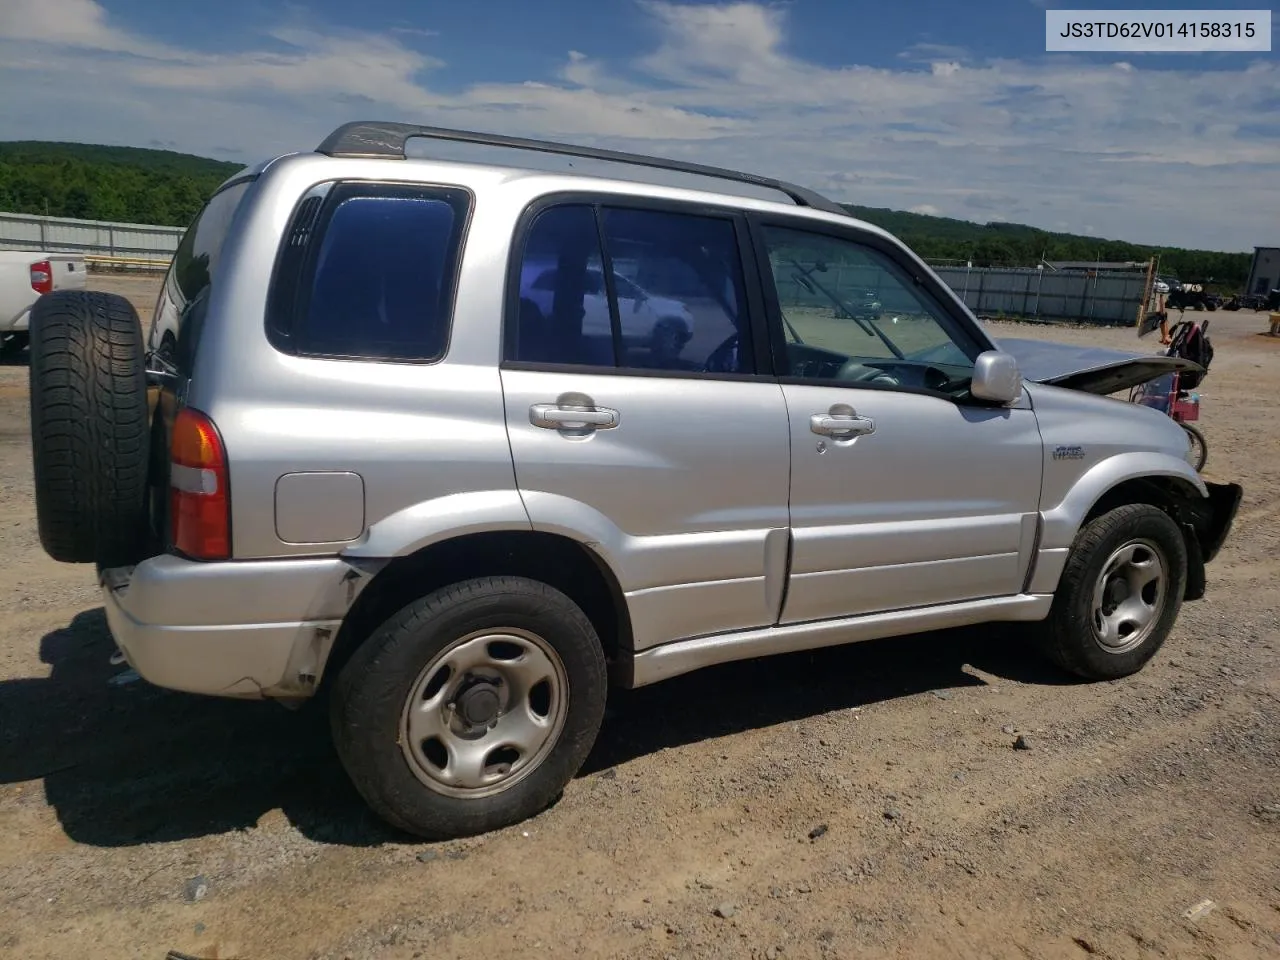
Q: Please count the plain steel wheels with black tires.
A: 2